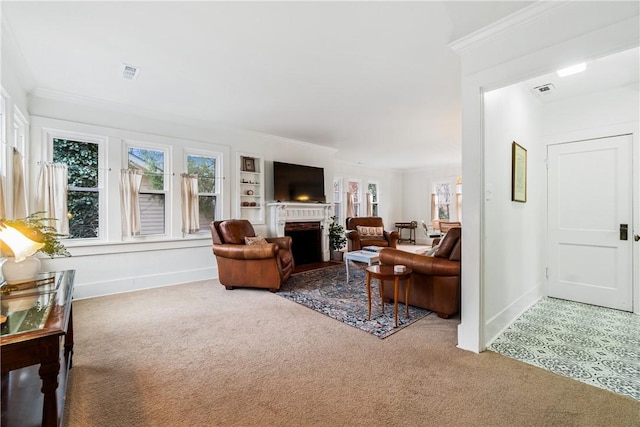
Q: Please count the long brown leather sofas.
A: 1